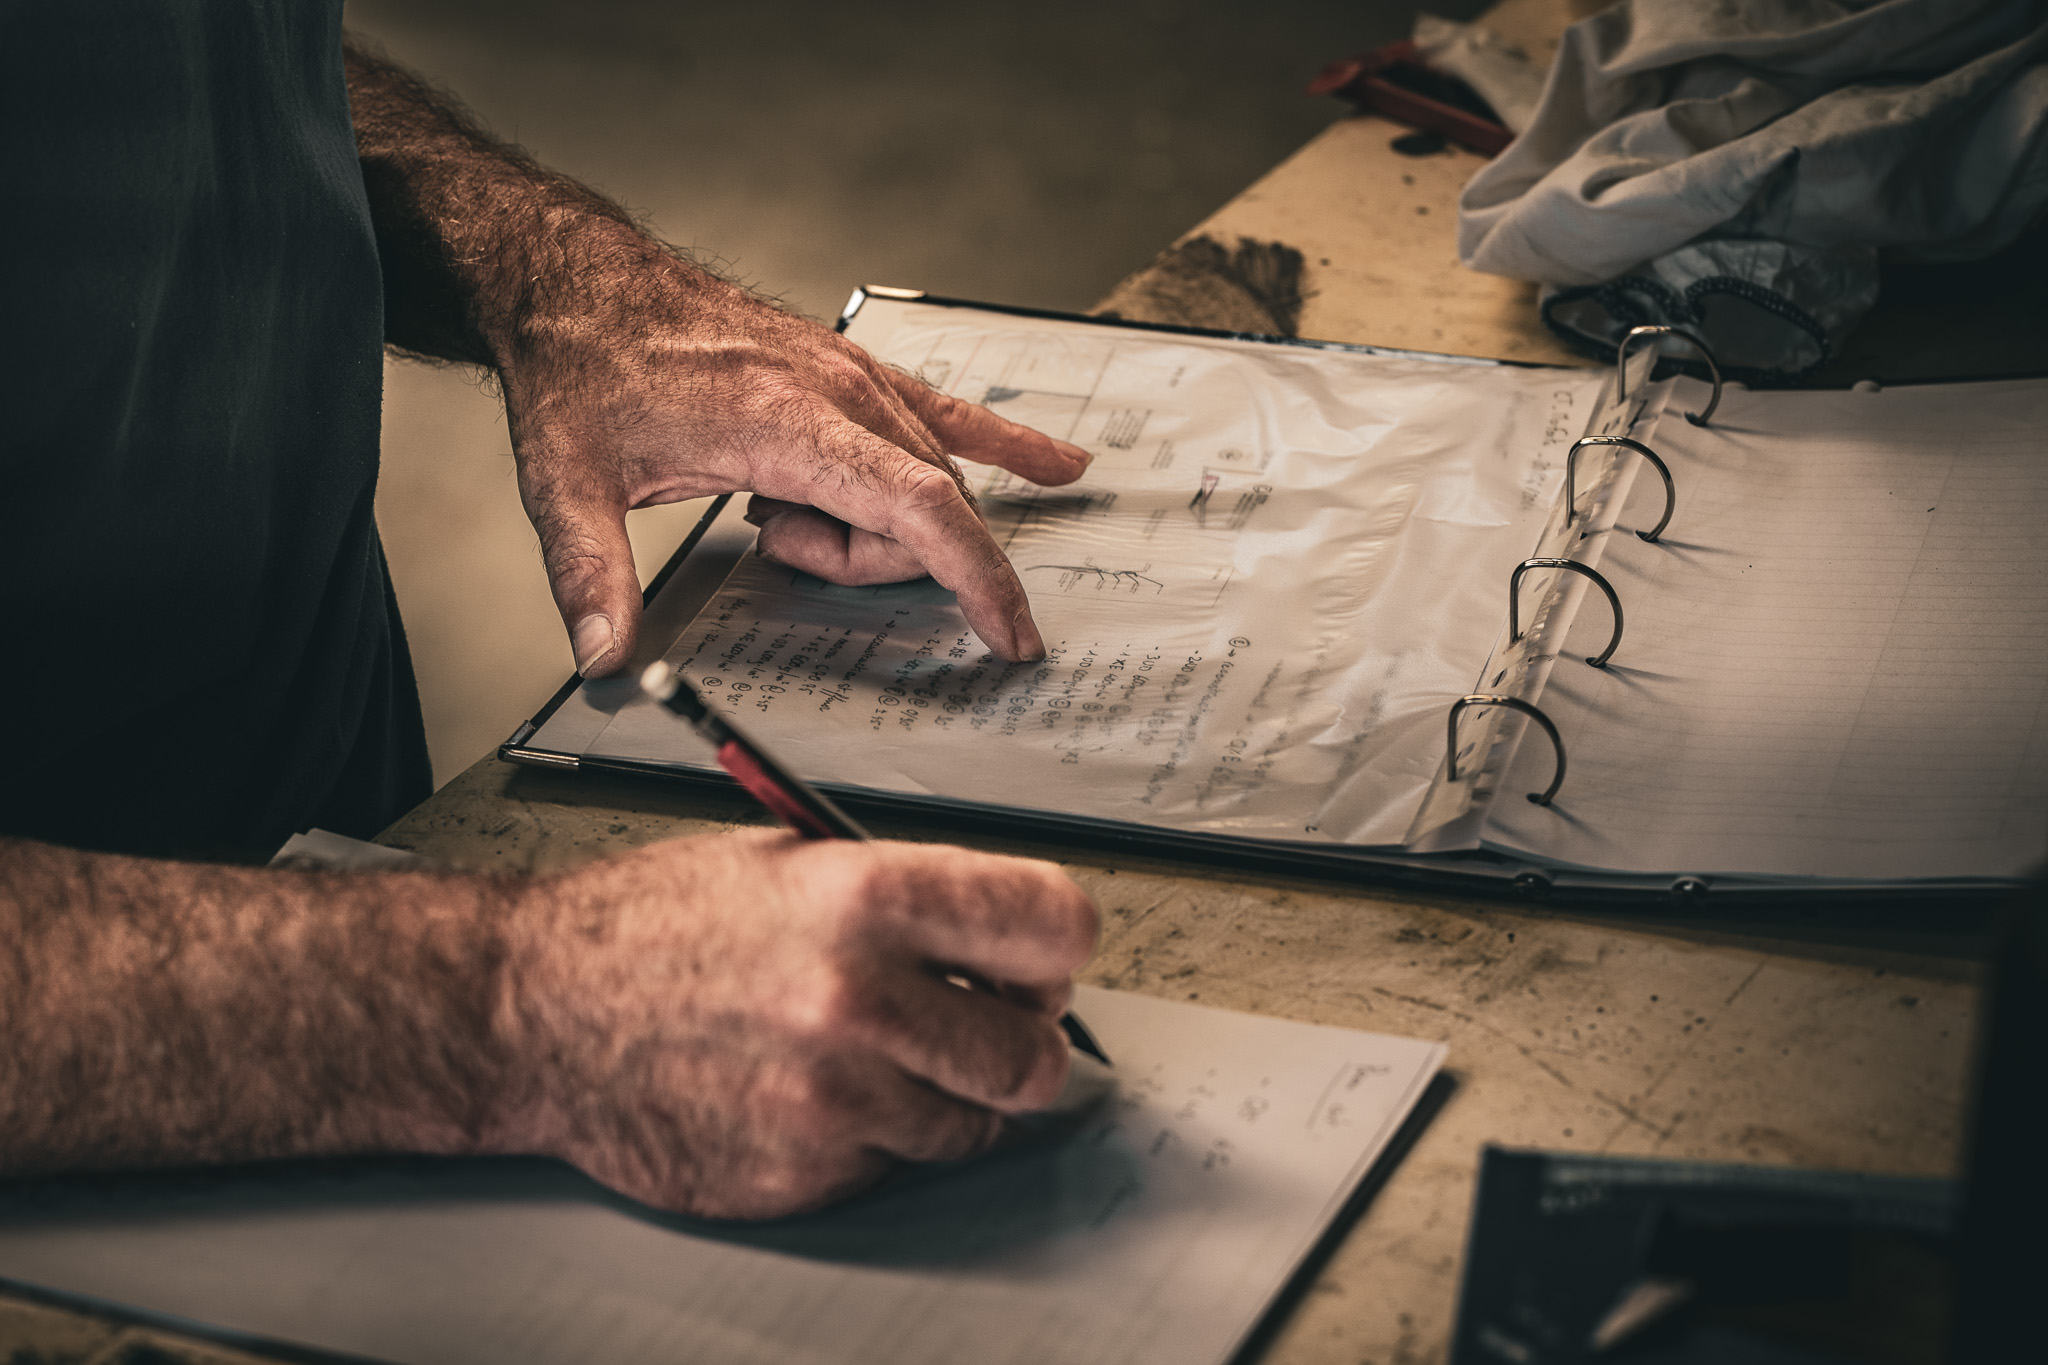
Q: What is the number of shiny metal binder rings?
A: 4